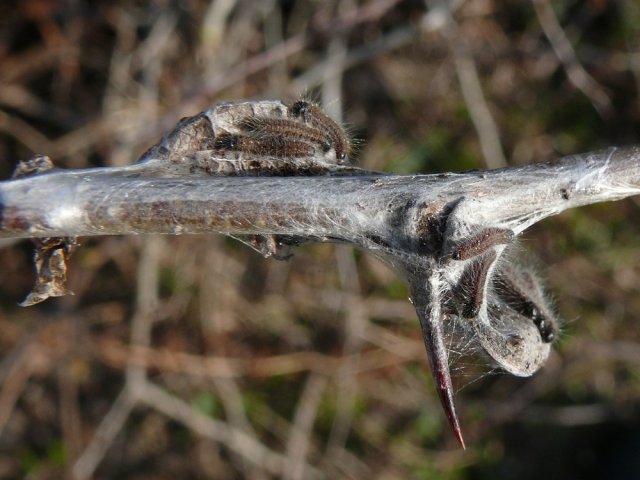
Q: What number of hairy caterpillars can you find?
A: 6